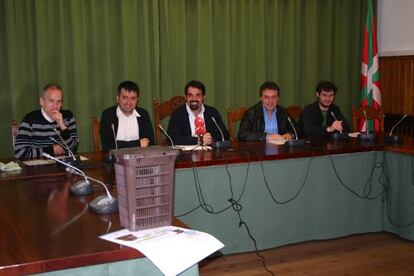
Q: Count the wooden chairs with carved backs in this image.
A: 6